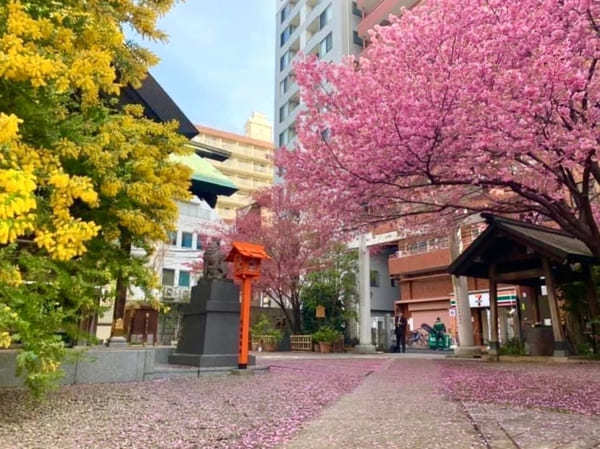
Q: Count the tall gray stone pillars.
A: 2